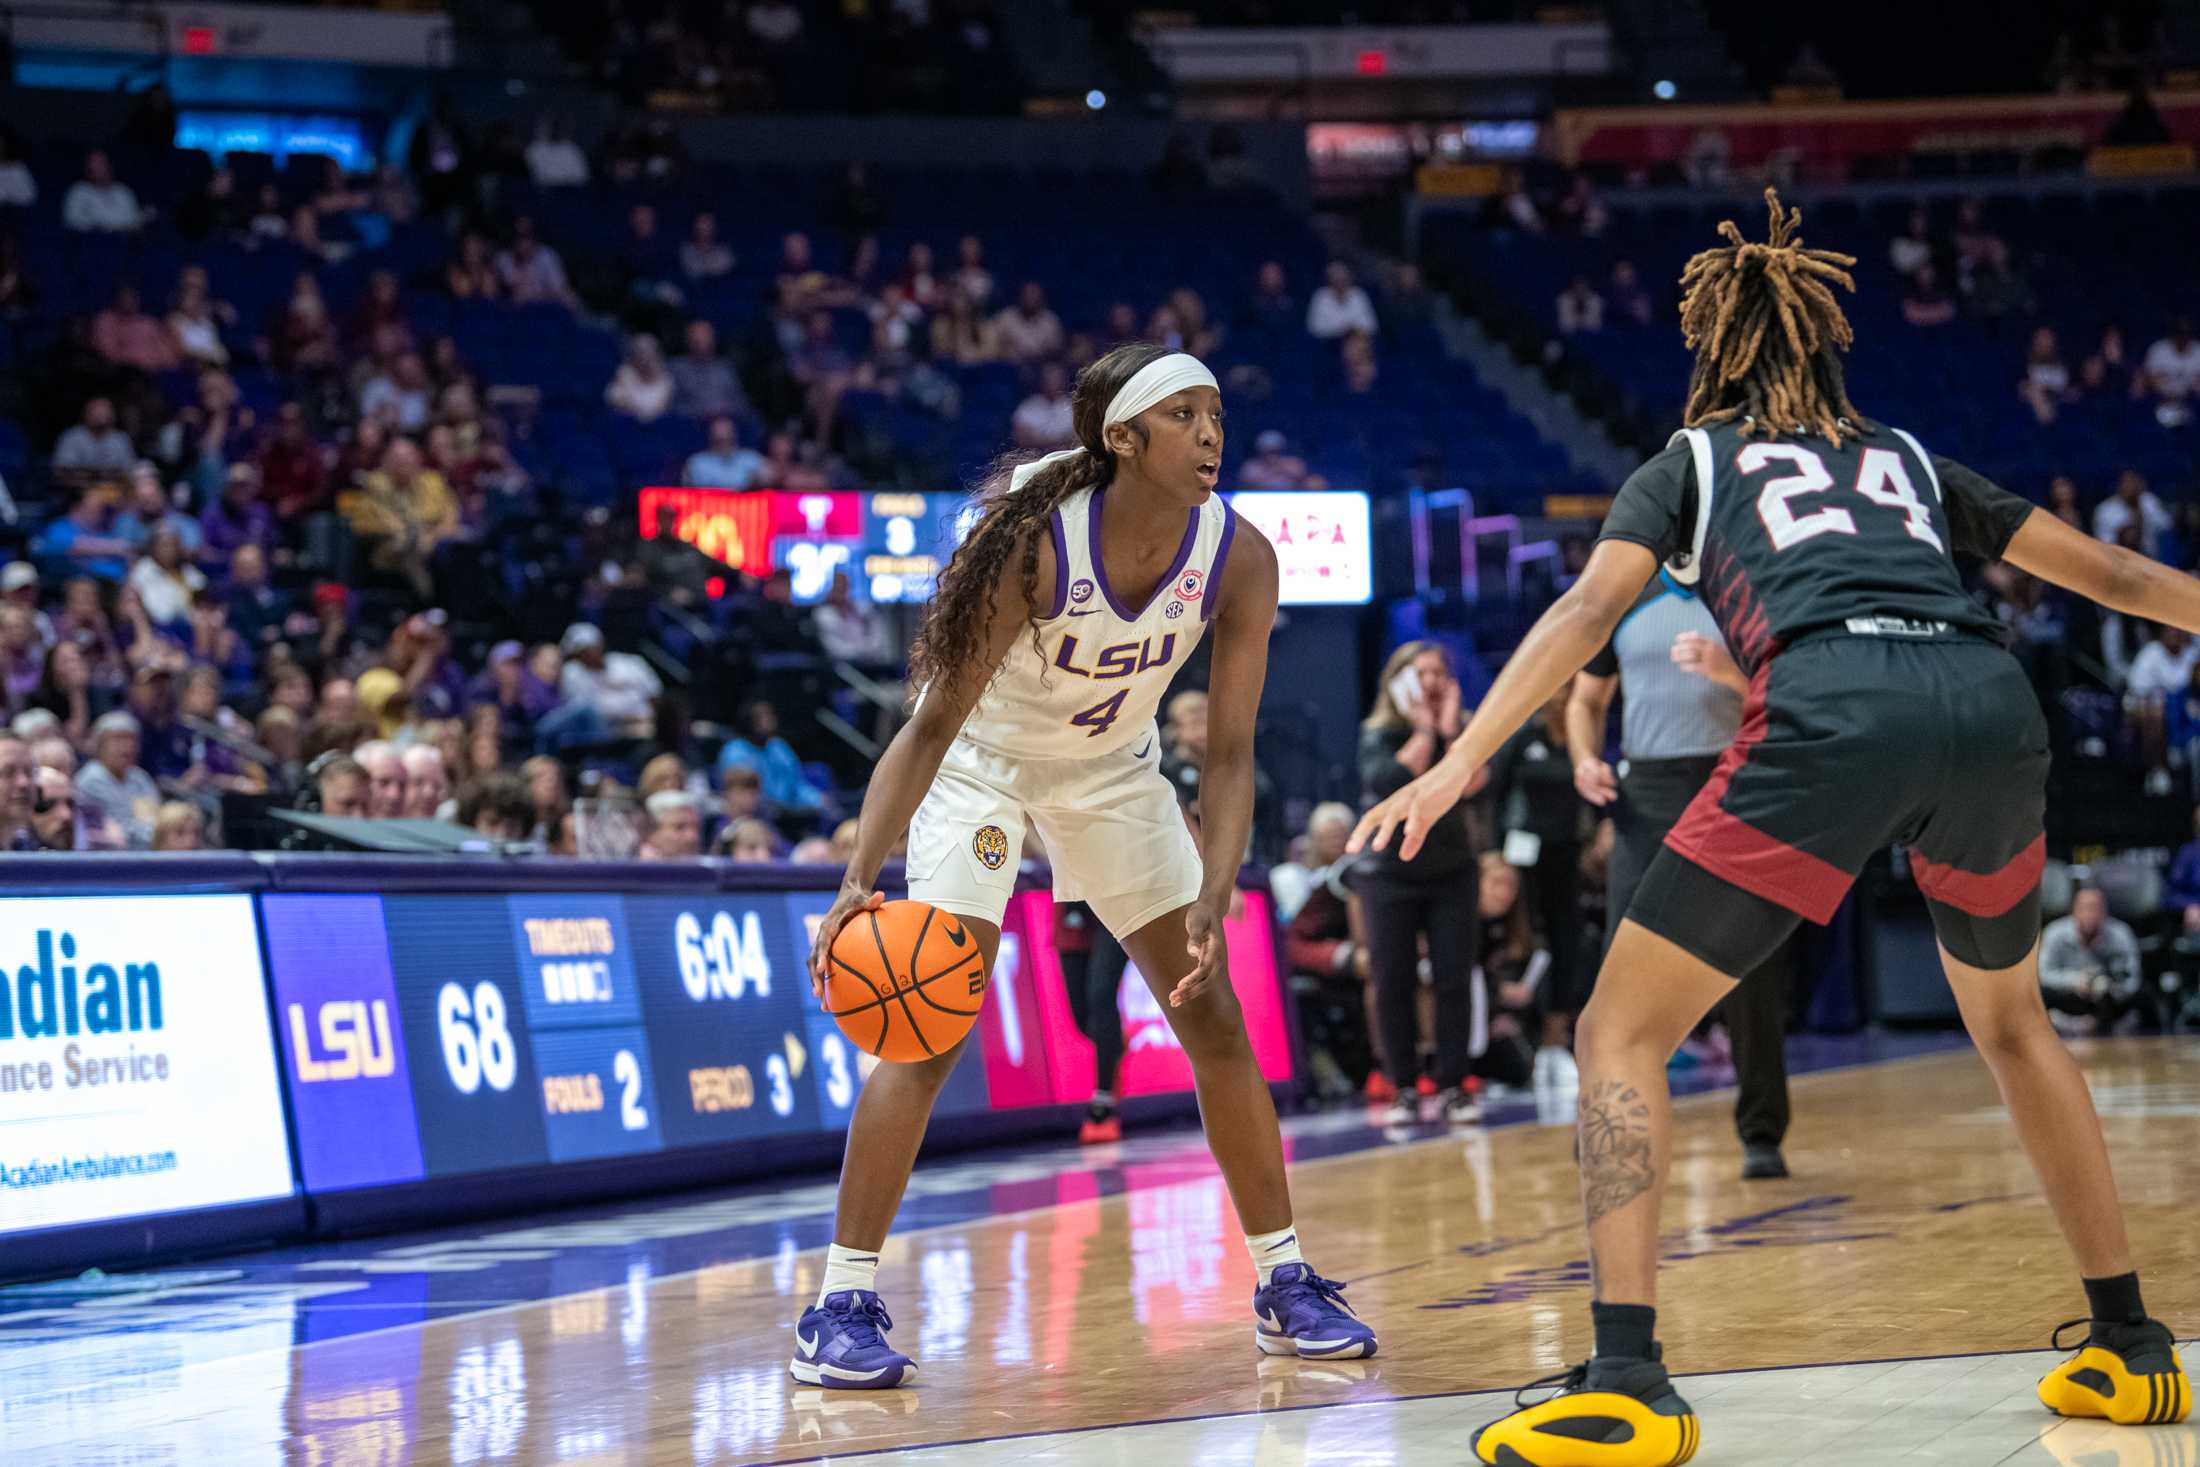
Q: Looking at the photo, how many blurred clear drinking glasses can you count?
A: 1